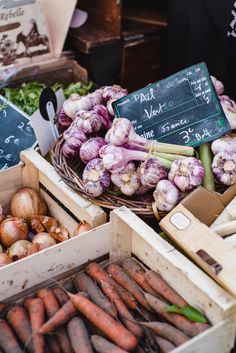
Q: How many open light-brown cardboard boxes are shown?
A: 1